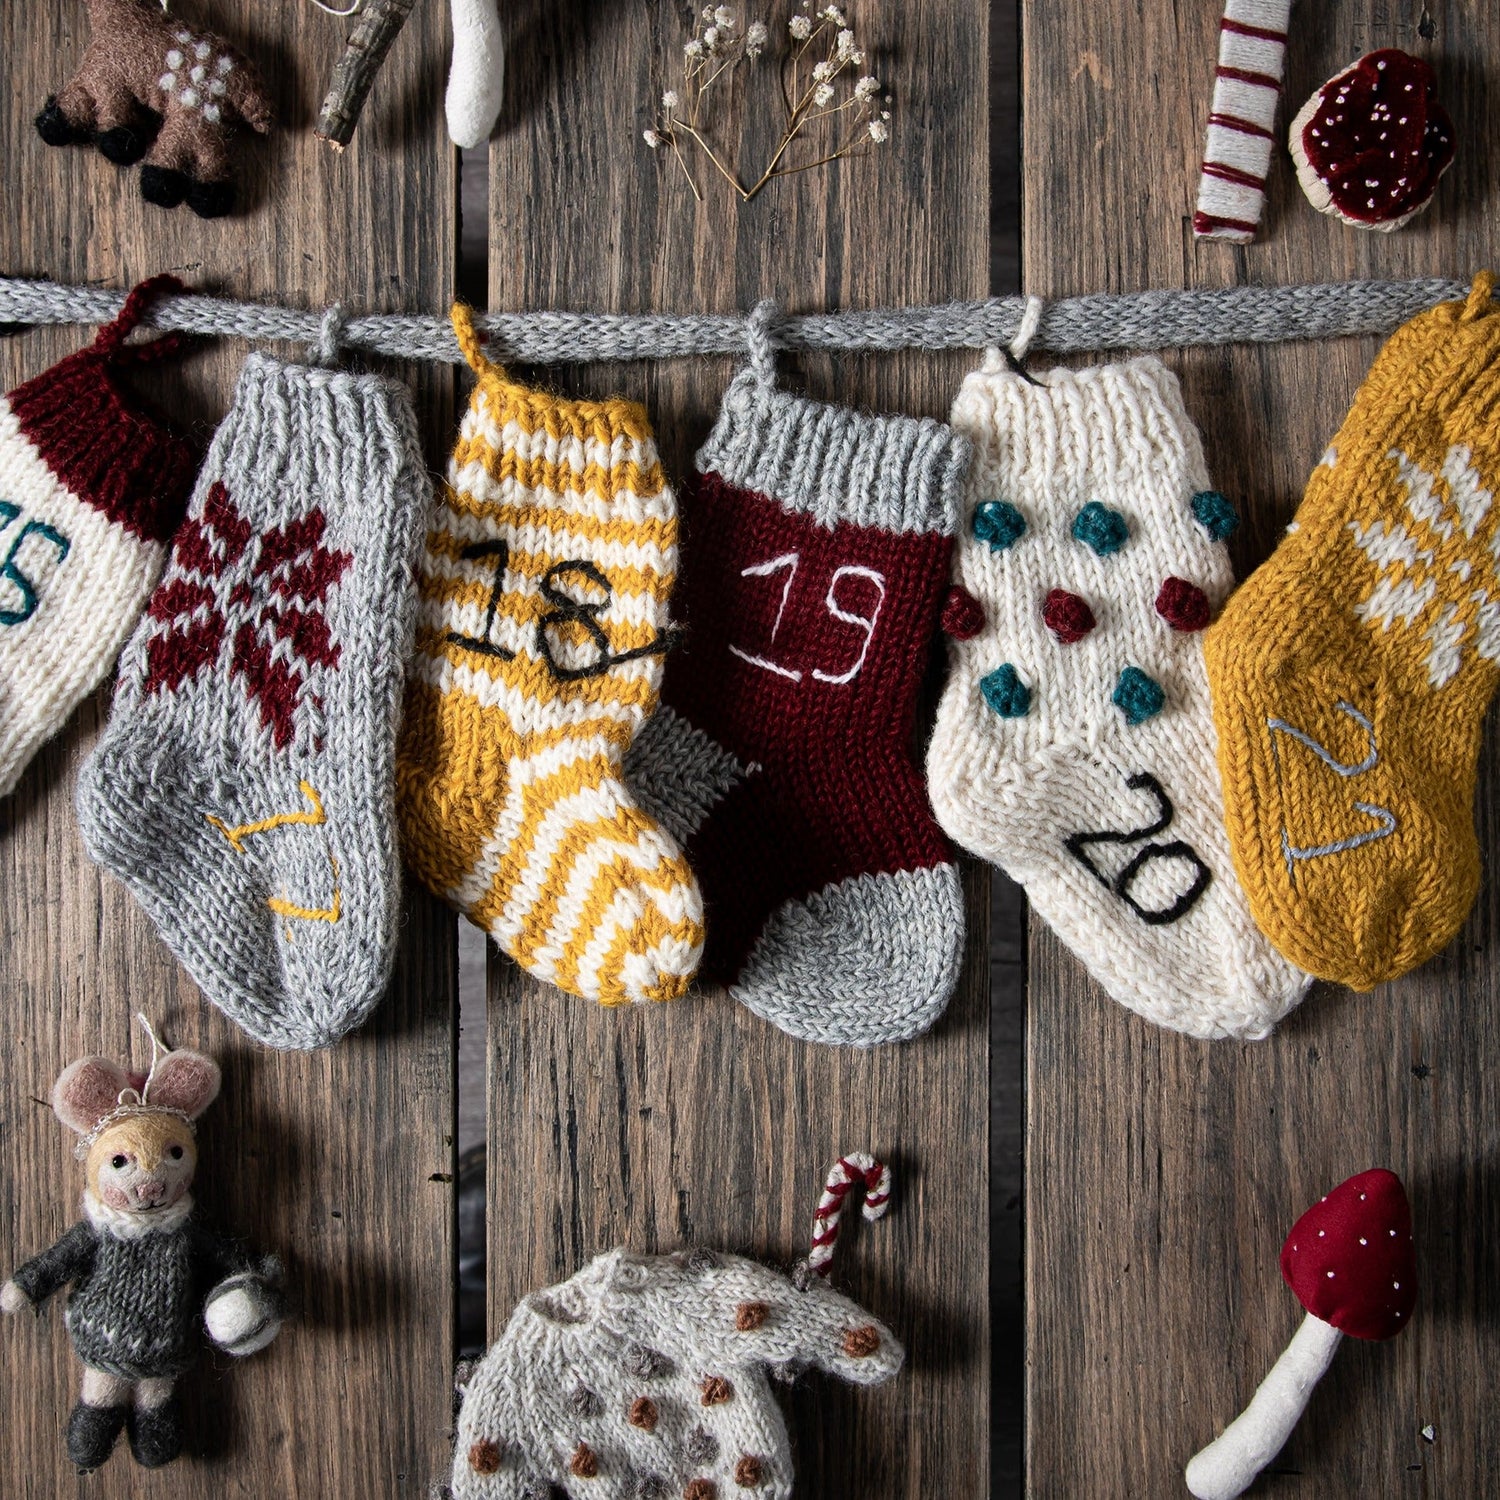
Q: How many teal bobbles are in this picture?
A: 5